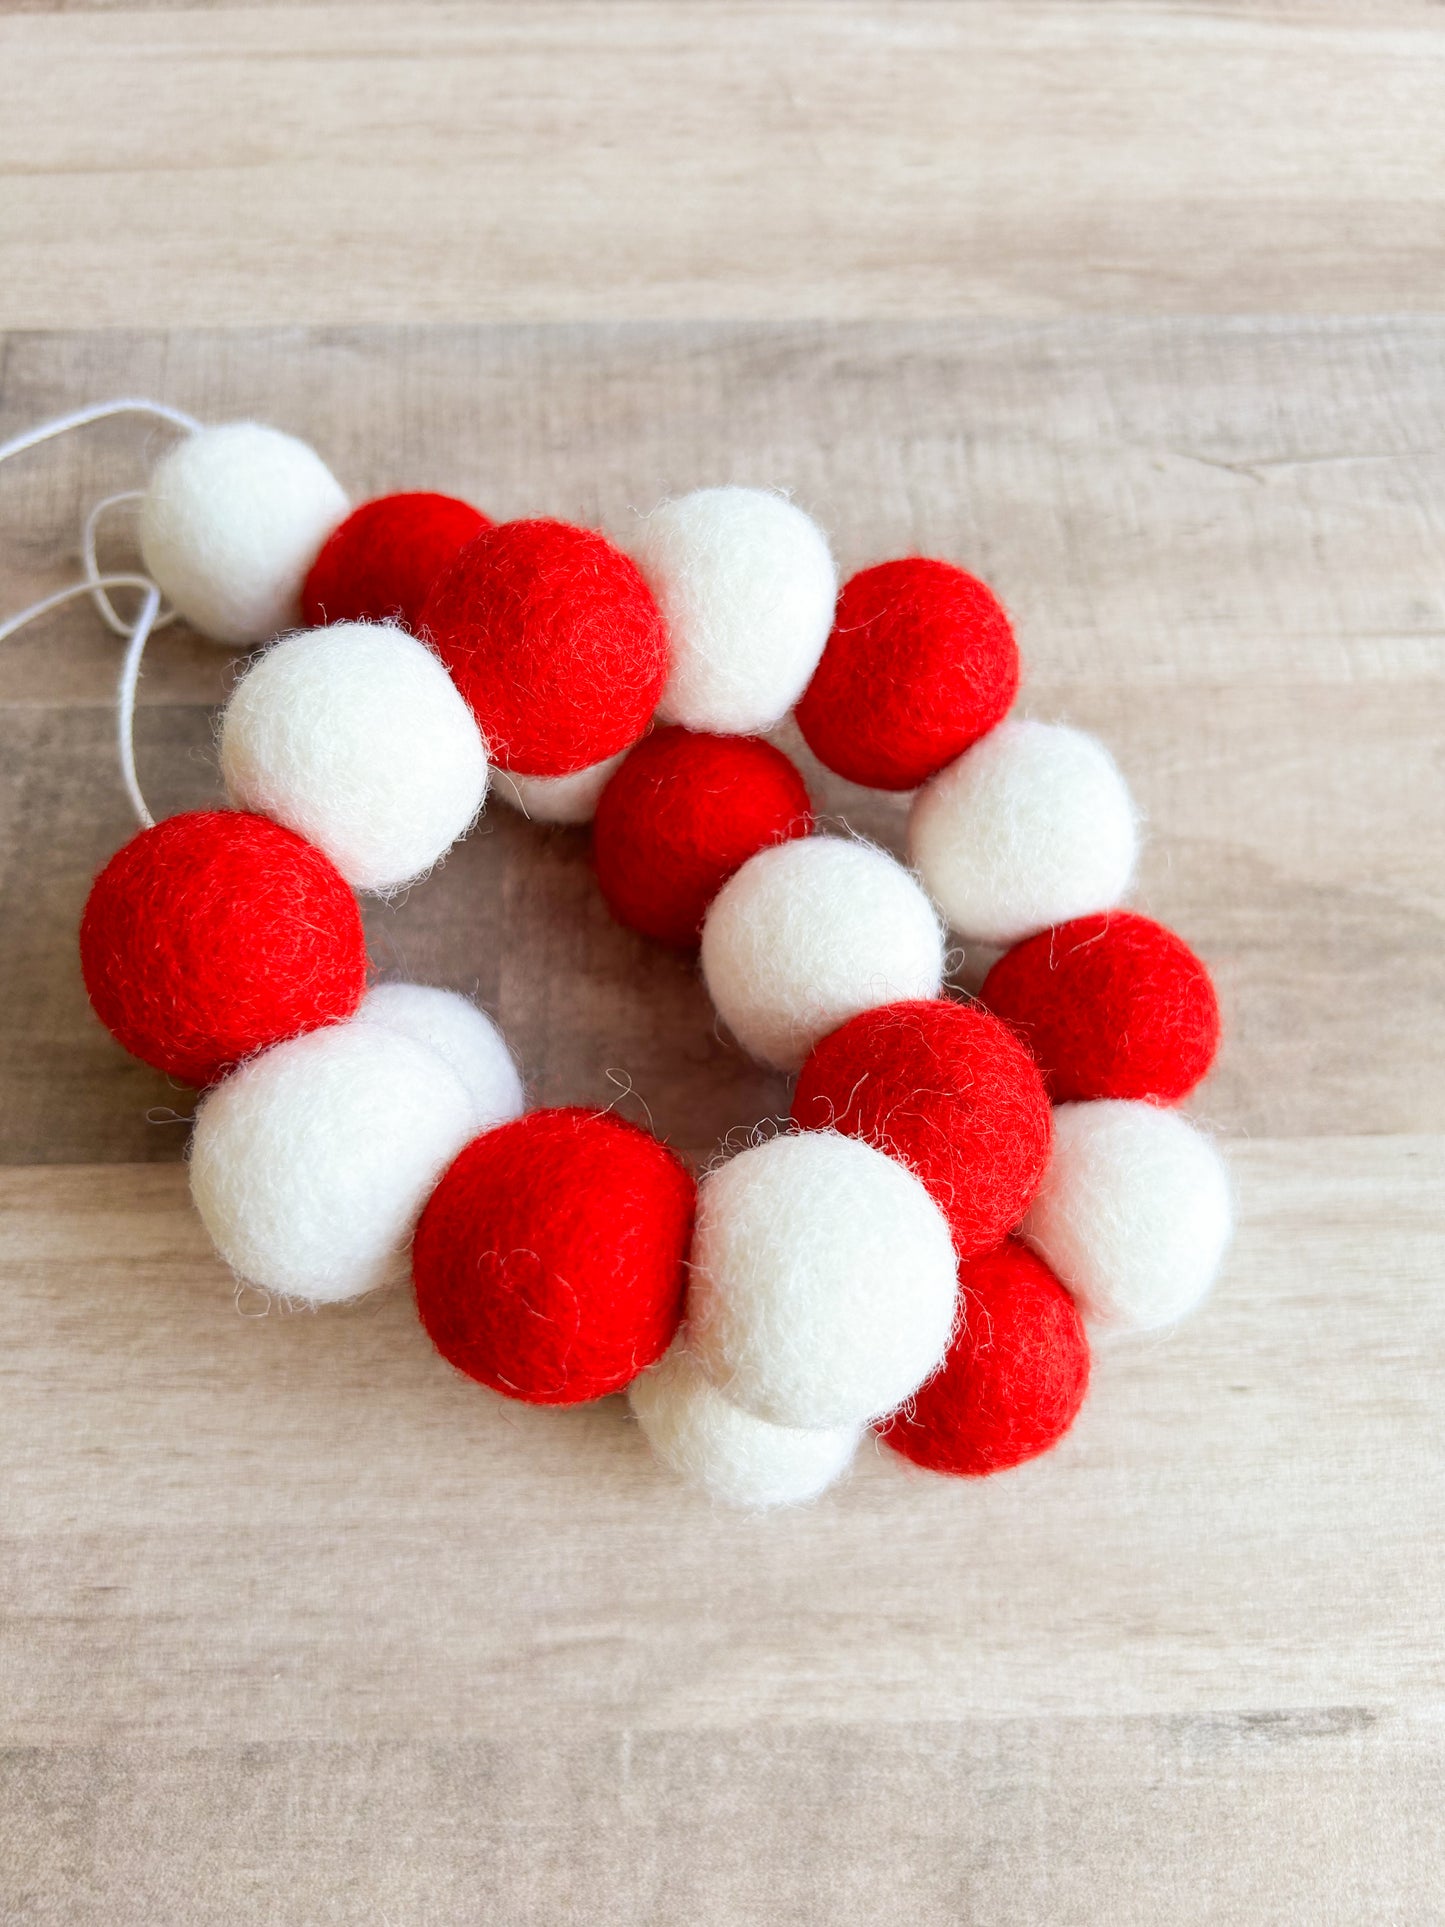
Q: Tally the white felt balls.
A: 11